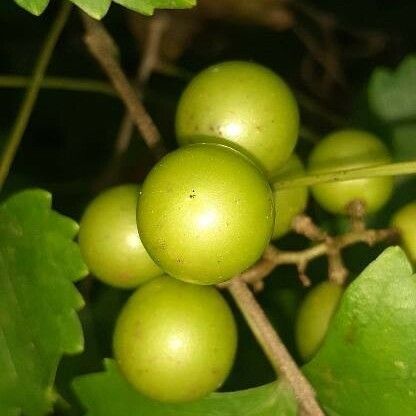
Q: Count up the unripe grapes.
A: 8